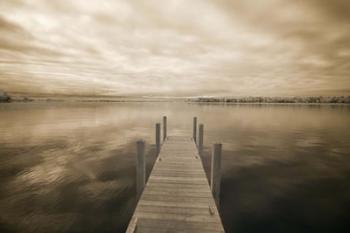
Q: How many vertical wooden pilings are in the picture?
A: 6